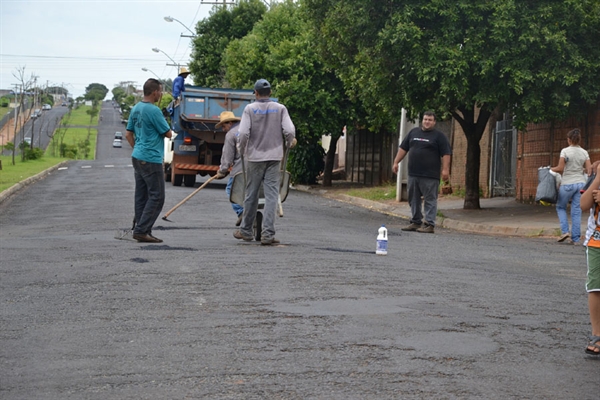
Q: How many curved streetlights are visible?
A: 3